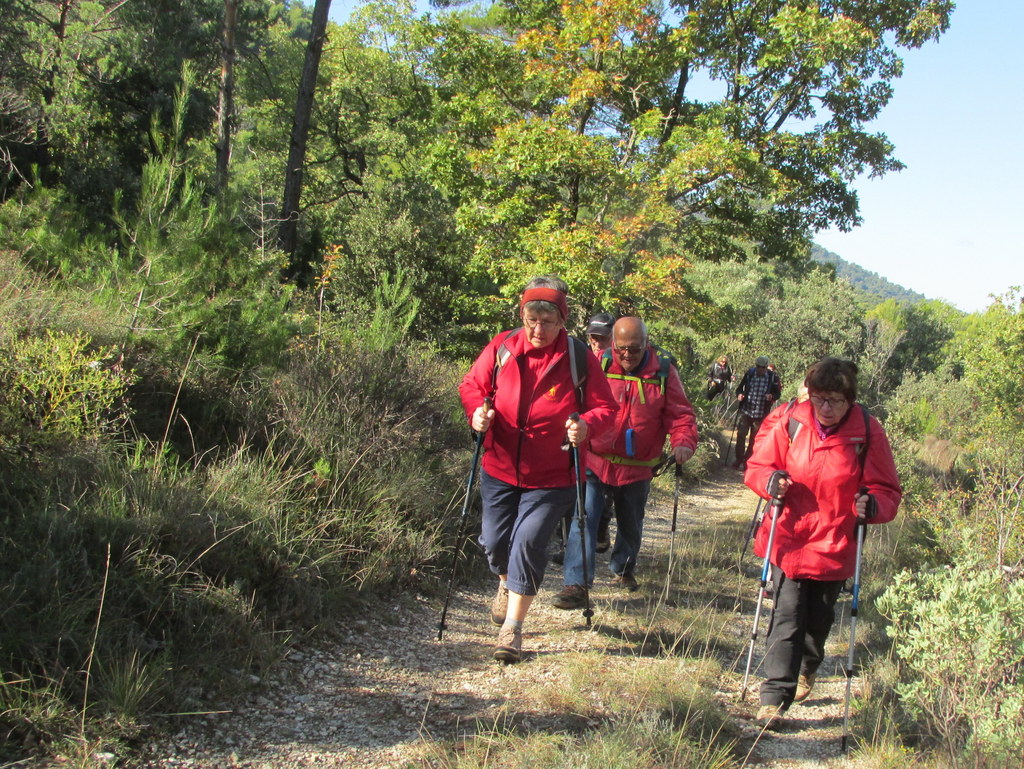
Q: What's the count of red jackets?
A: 3